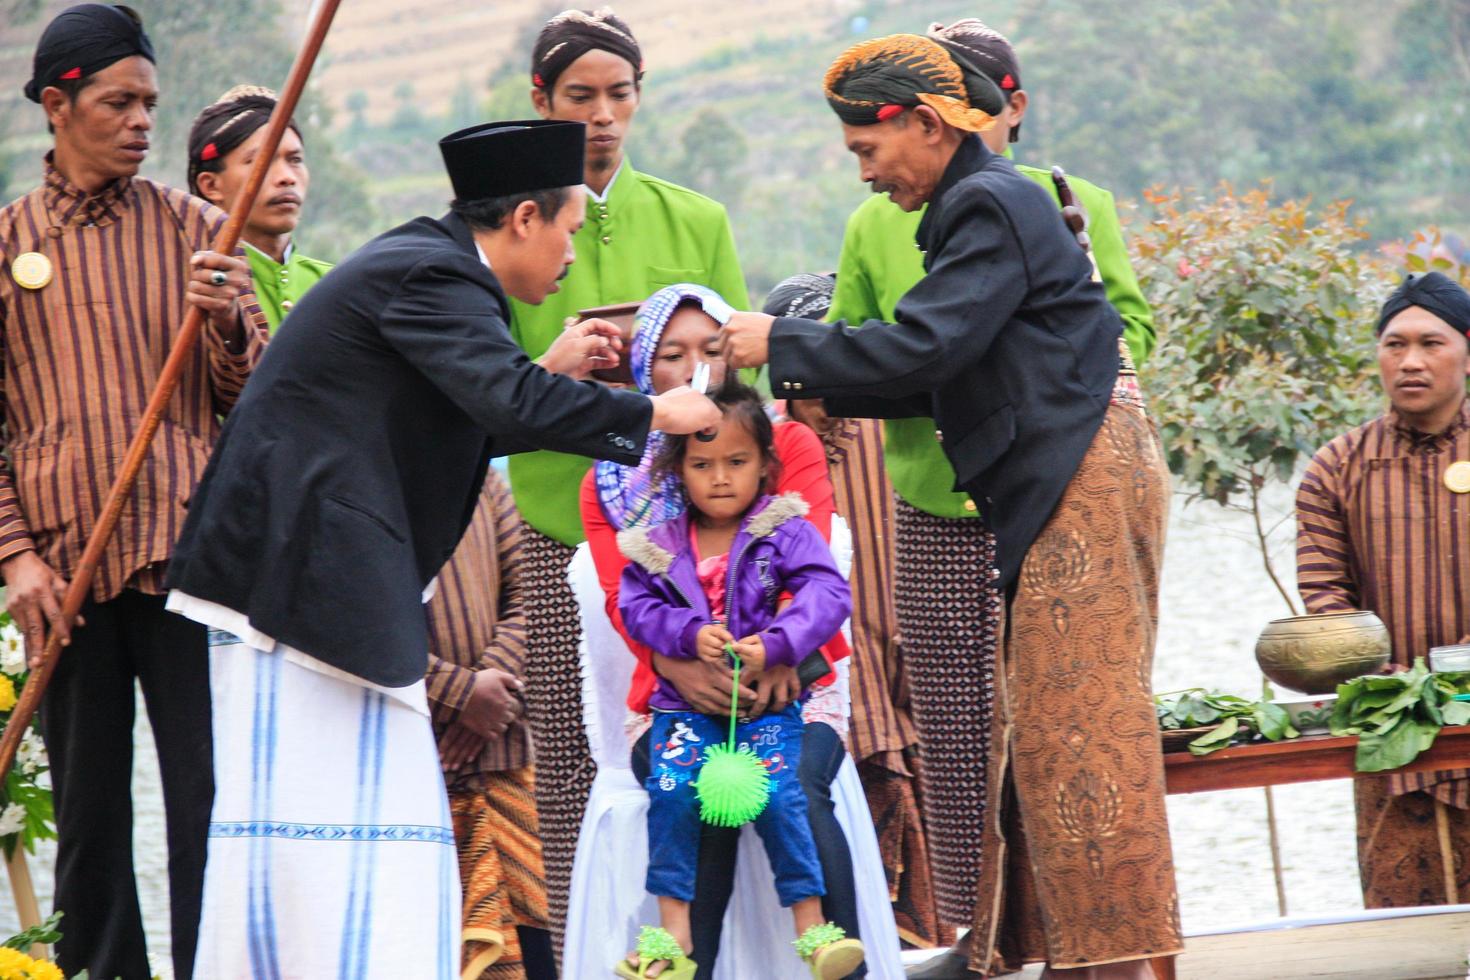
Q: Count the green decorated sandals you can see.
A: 2